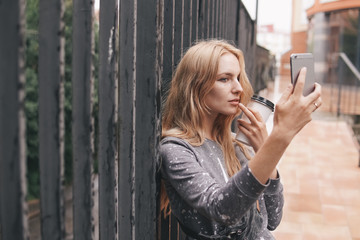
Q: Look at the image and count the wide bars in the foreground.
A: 6